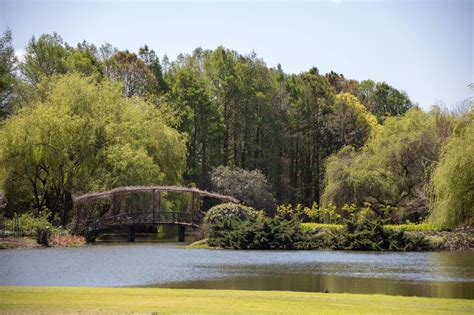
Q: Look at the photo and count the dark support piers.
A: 2